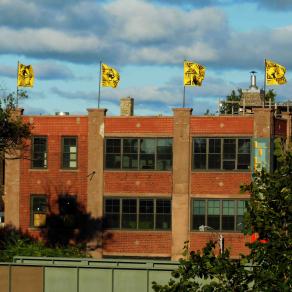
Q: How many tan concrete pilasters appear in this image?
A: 4